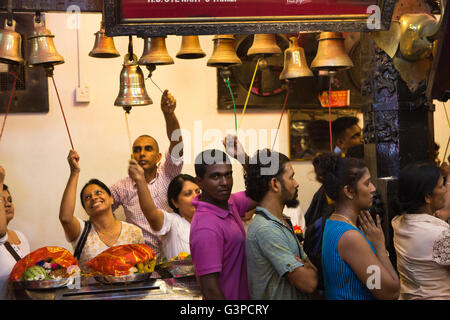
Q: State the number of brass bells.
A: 10